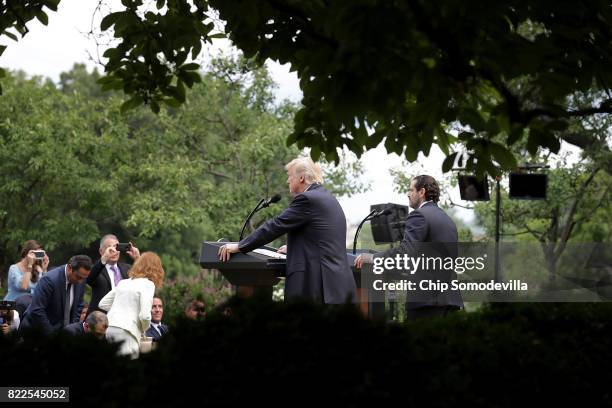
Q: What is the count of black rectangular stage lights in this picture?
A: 2